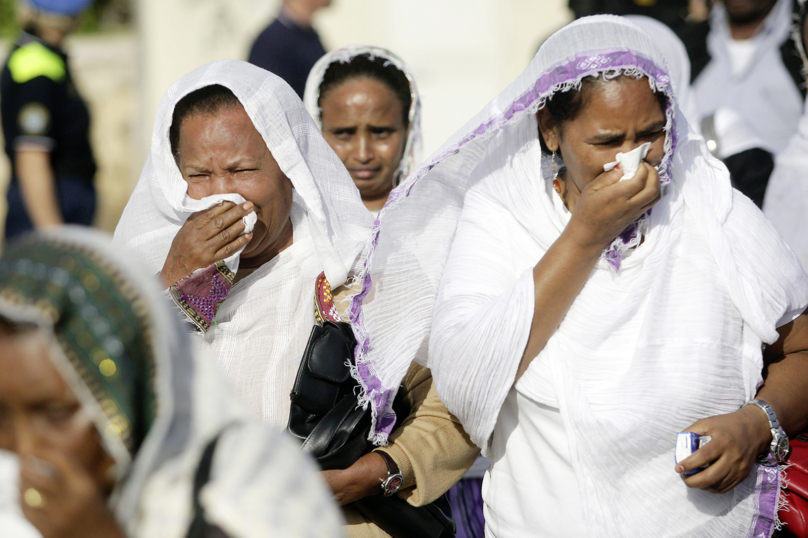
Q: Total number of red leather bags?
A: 1